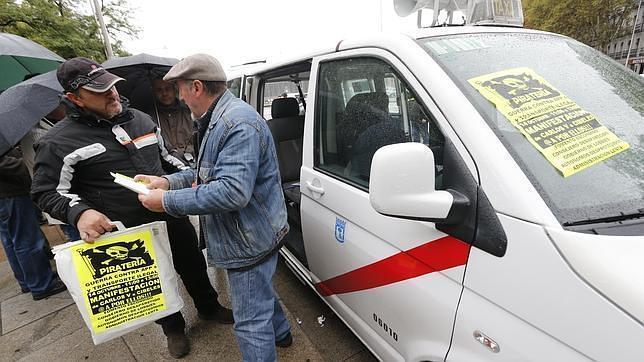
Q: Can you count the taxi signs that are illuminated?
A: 0